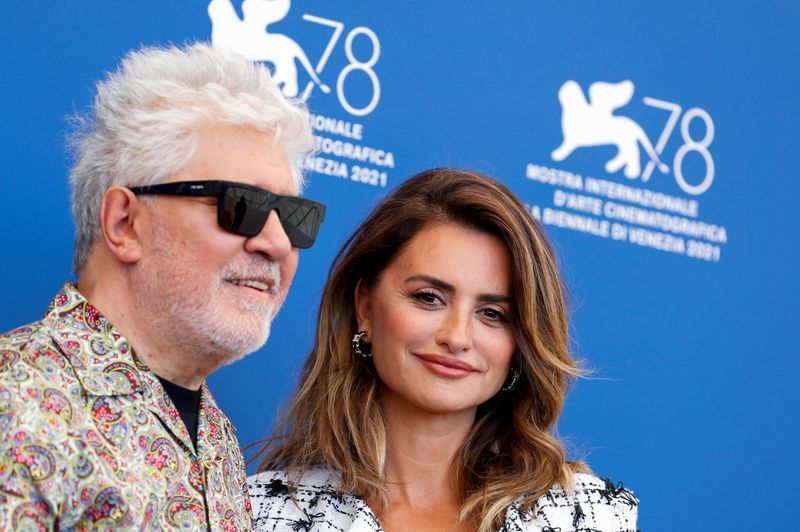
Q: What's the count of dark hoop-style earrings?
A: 2